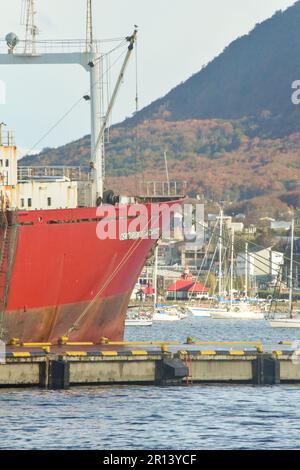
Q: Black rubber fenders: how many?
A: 3